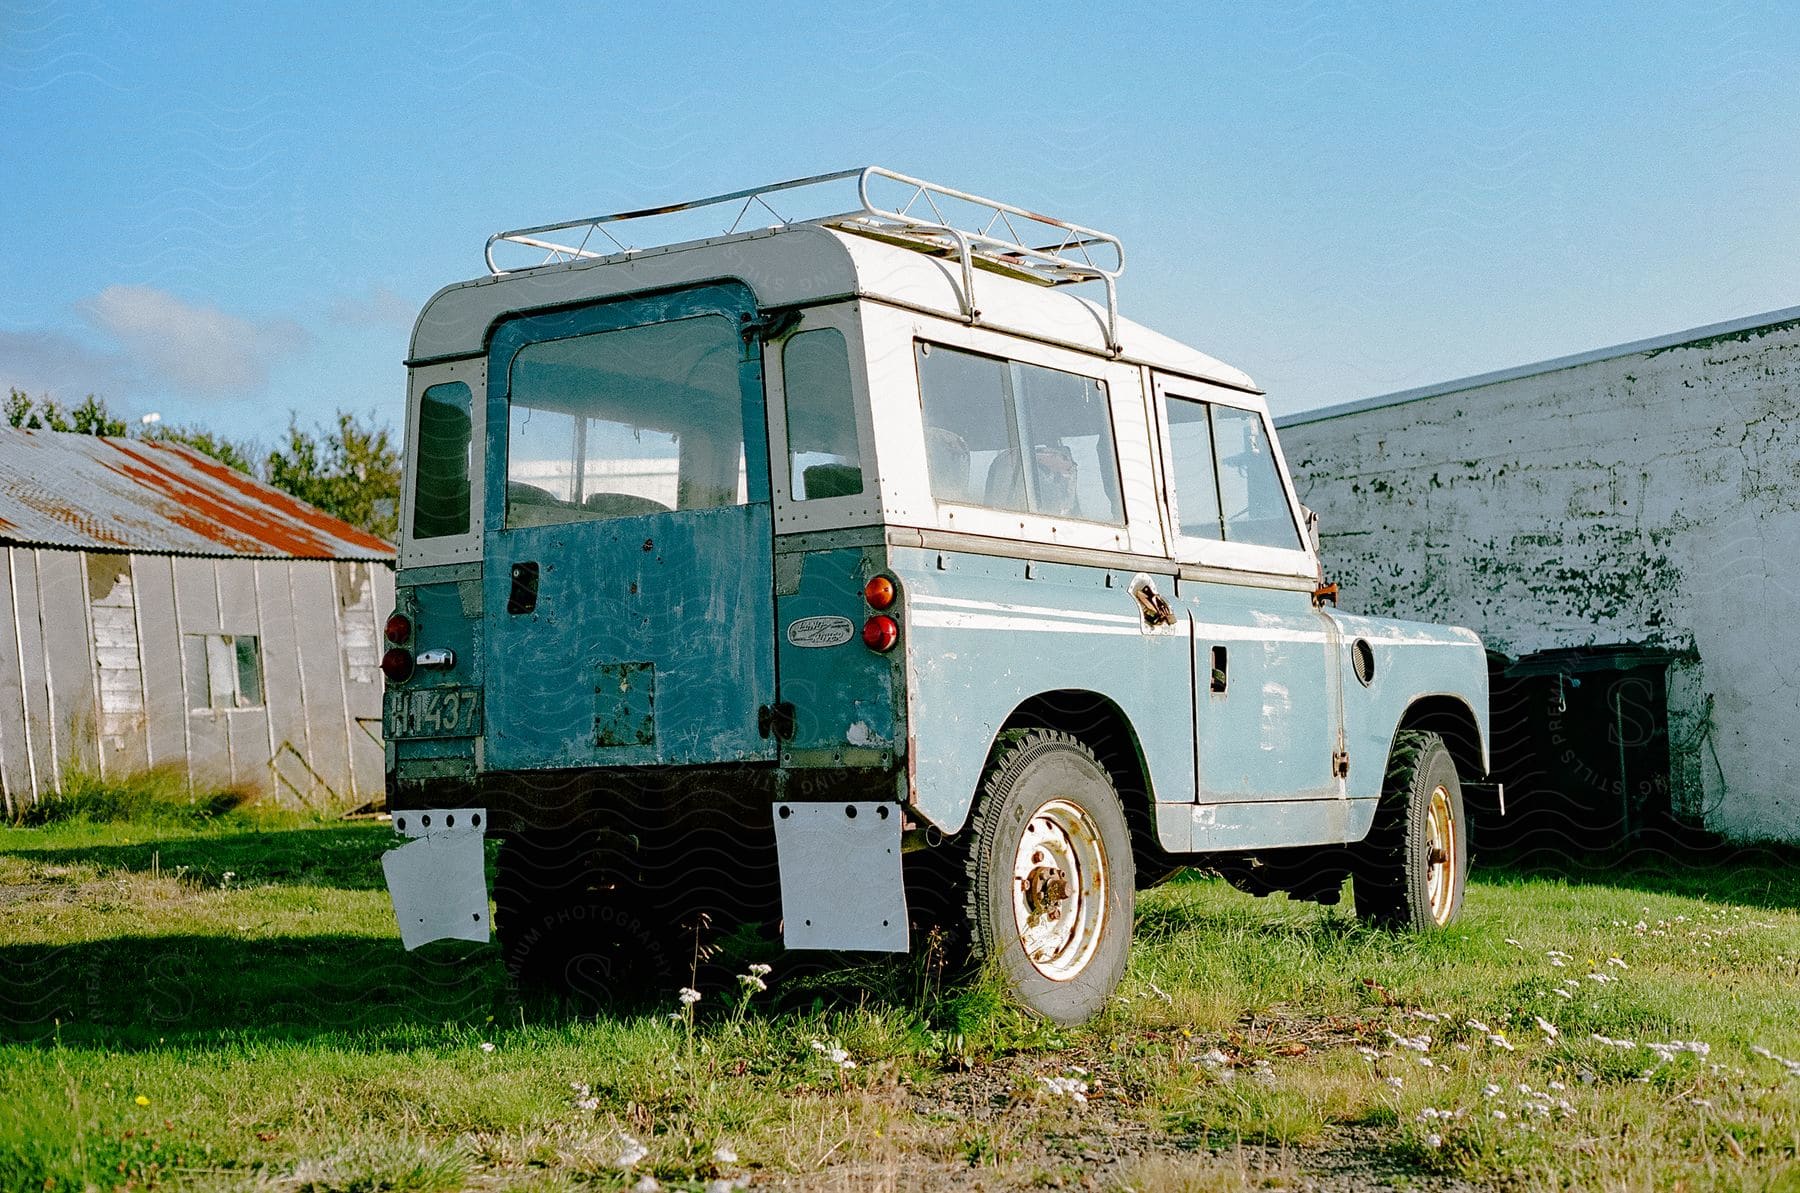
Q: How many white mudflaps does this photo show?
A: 2